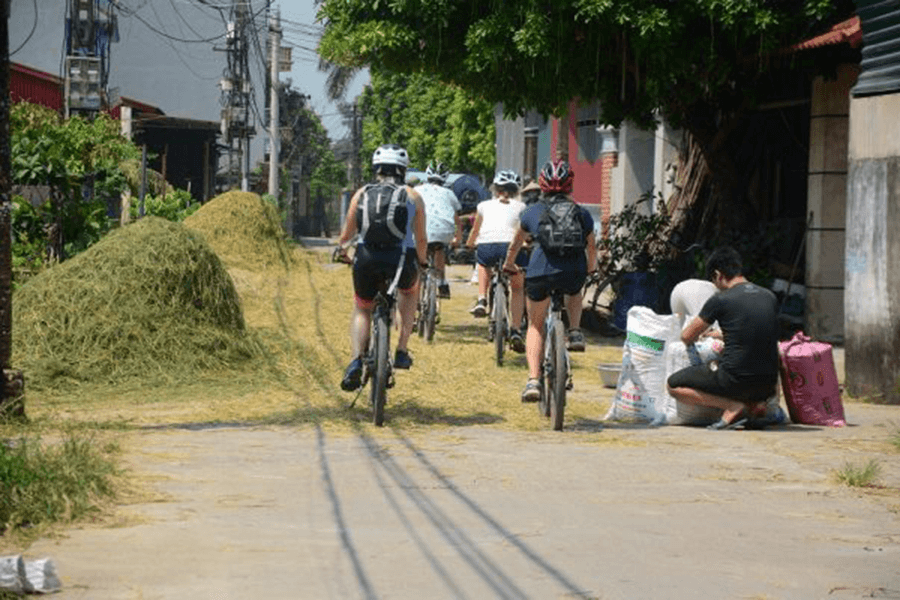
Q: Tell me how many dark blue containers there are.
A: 1